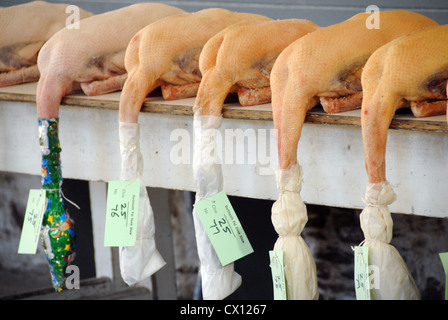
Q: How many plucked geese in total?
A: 6